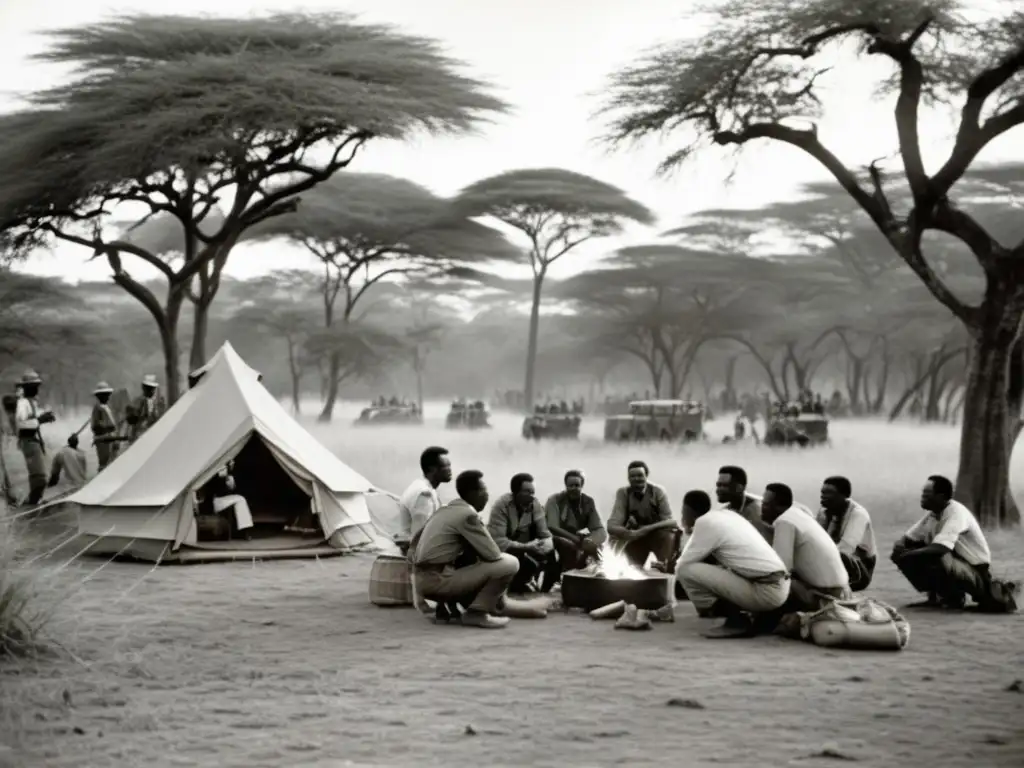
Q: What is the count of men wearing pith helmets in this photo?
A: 3